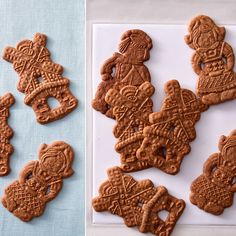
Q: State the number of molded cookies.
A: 9